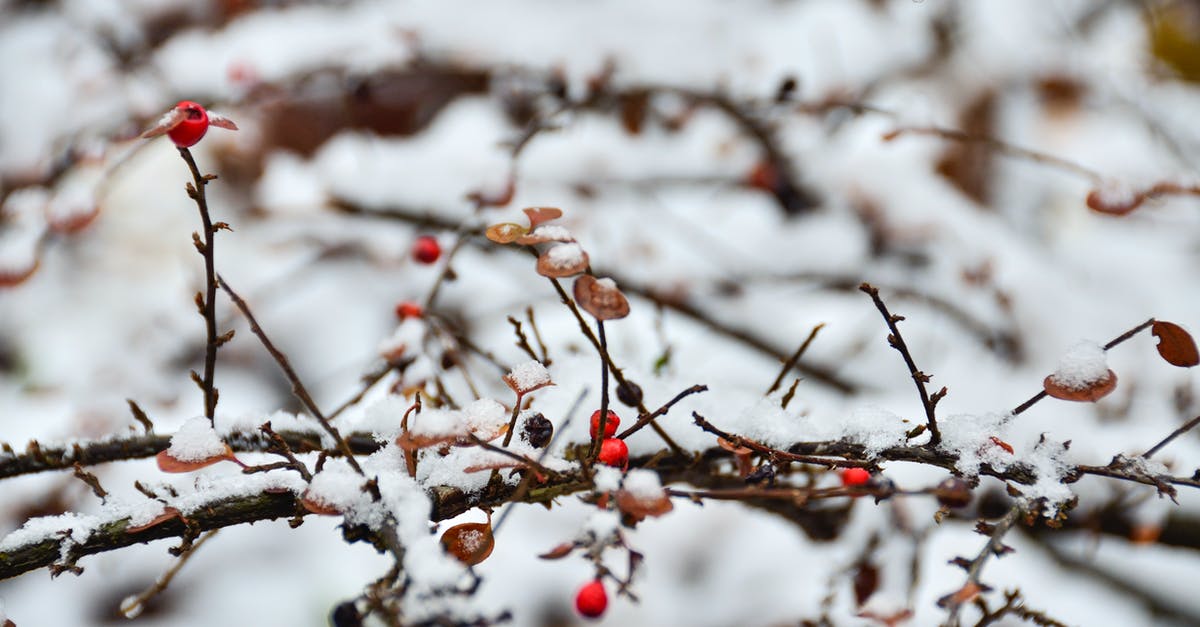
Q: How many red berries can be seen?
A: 7